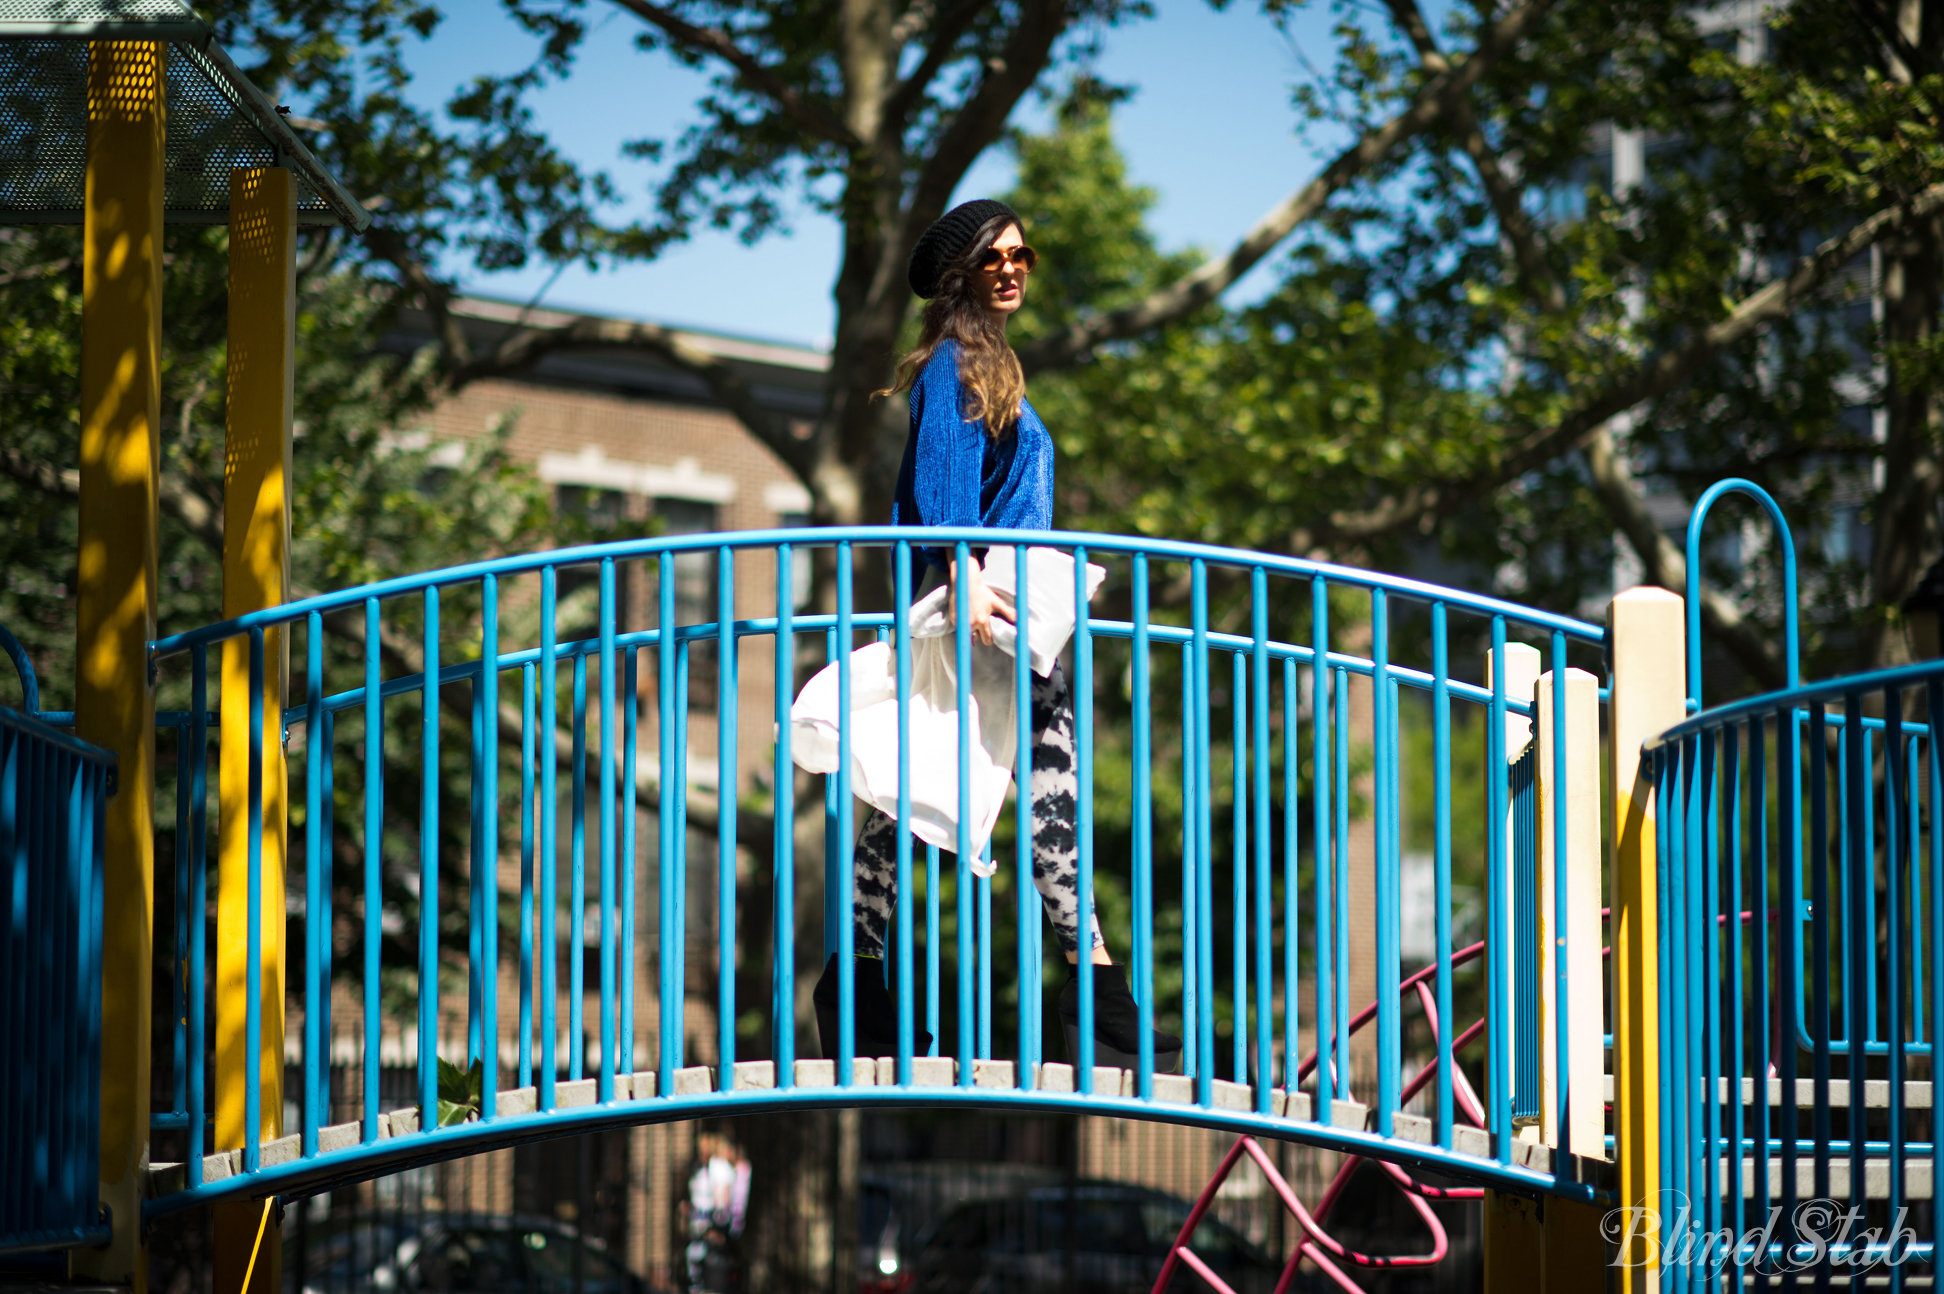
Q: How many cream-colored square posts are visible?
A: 3